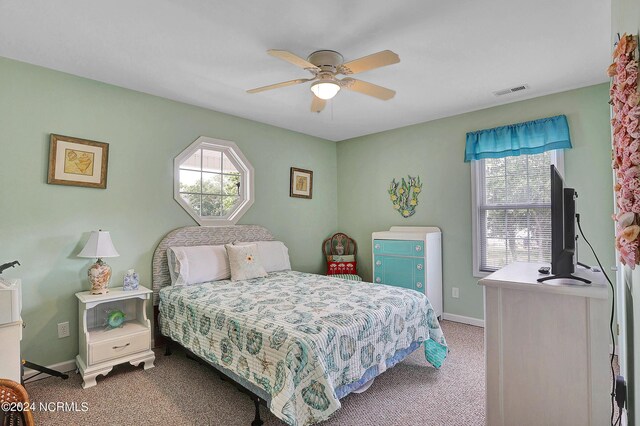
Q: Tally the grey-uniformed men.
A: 0